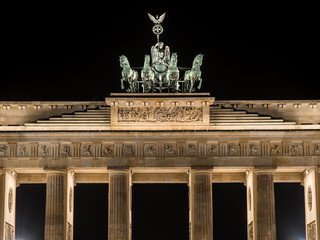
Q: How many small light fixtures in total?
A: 6